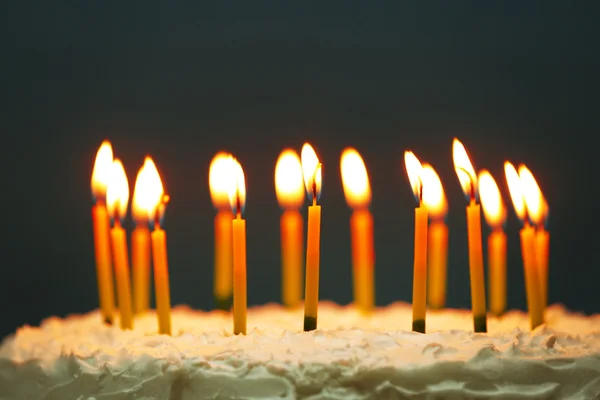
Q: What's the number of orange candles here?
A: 15